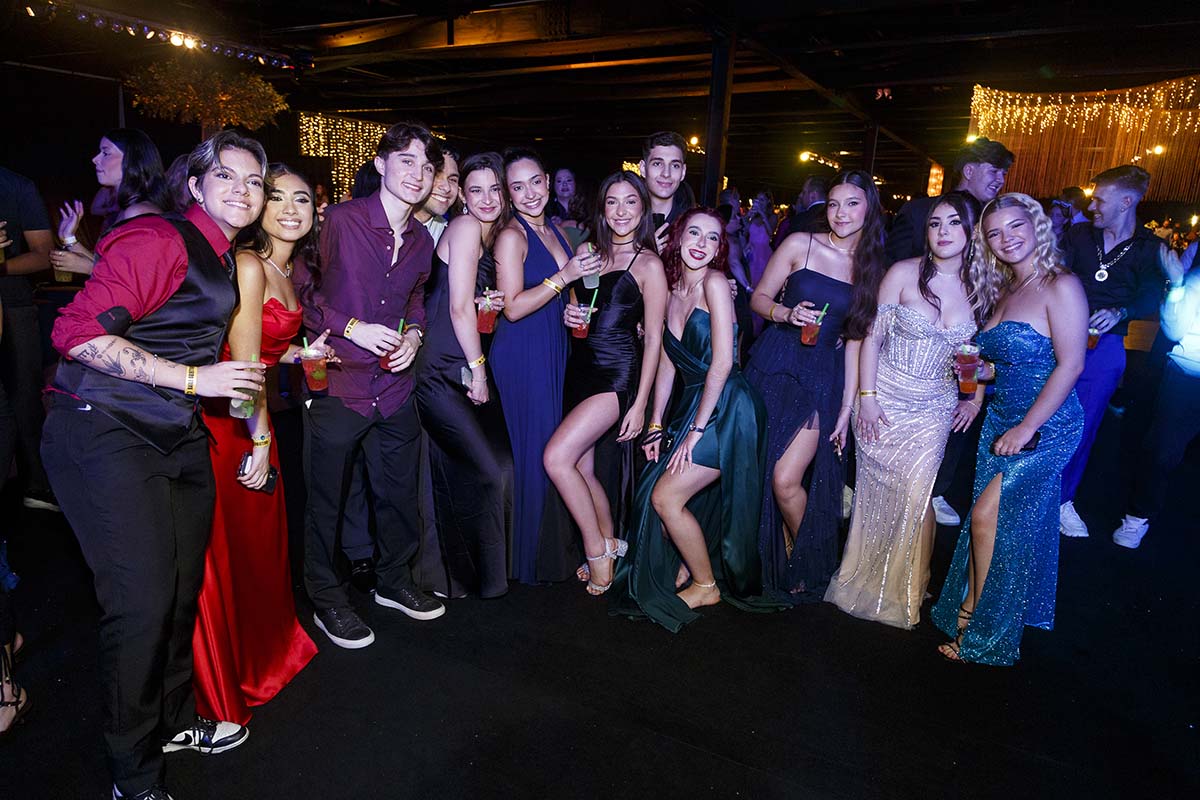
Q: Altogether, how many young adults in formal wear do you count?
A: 12